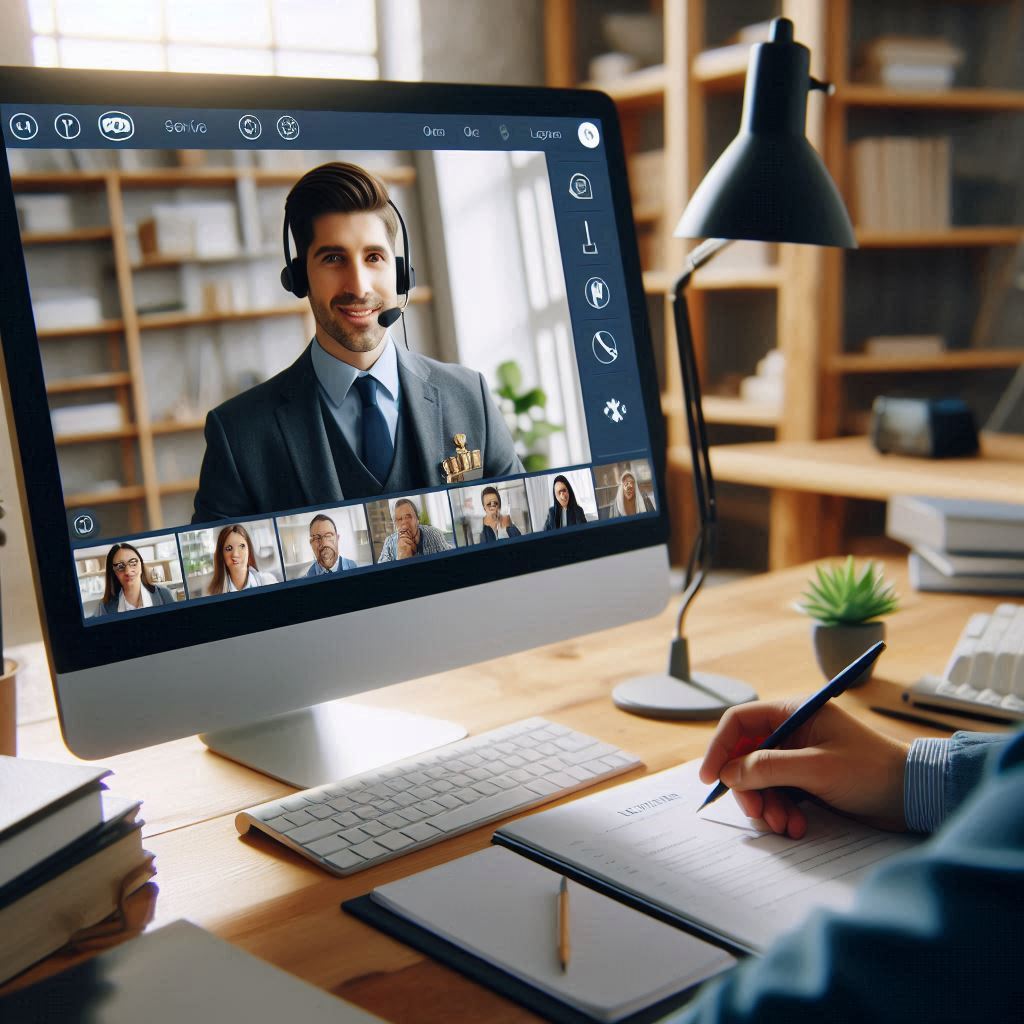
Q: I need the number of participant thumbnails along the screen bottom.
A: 7